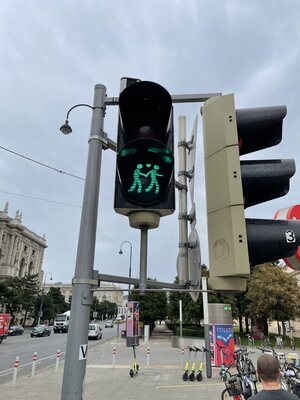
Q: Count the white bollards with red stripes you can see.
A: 6